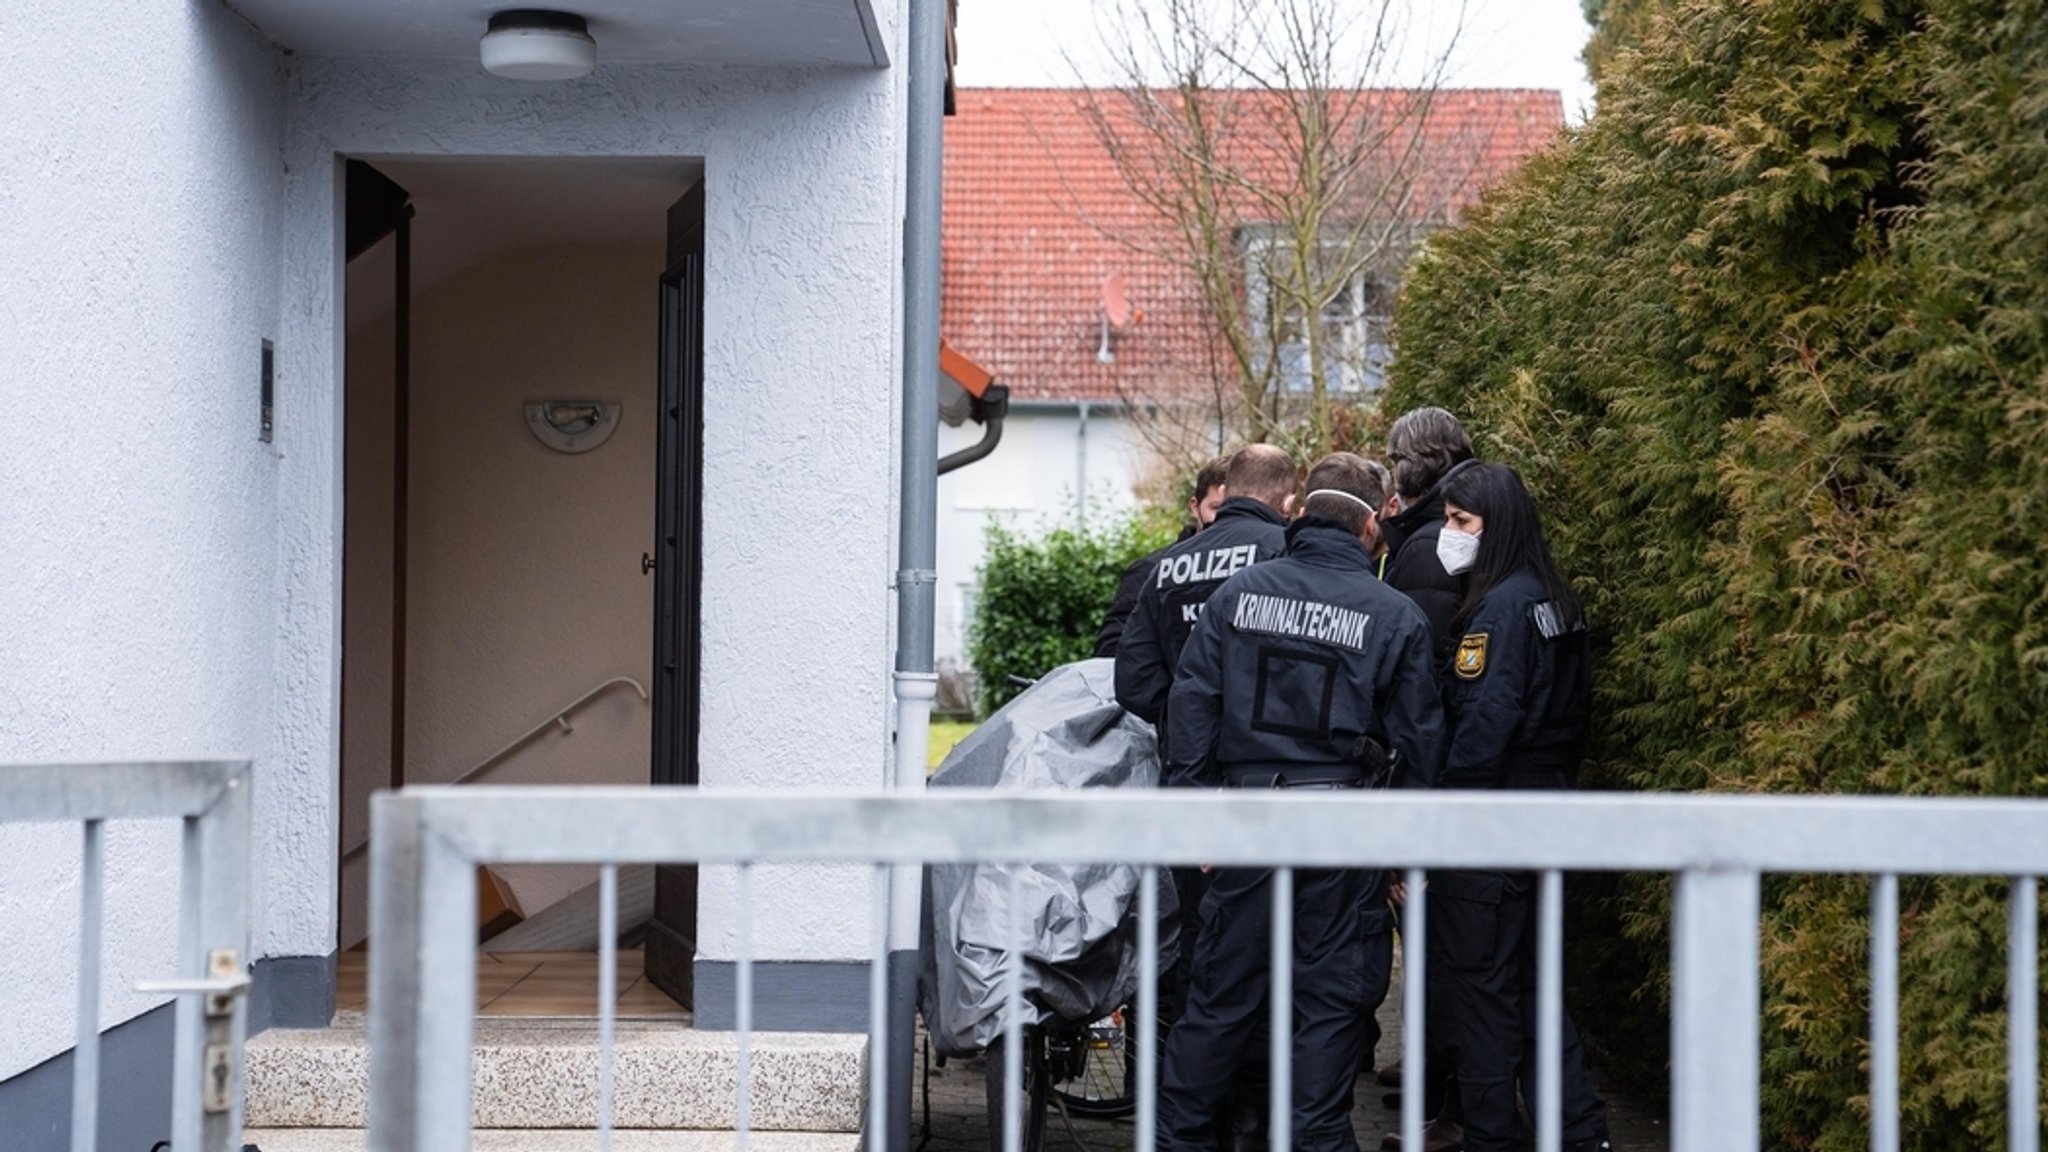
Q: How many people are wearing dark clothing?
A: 6